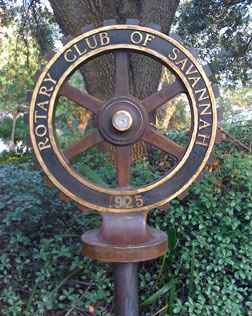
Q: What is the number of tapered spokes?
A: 6